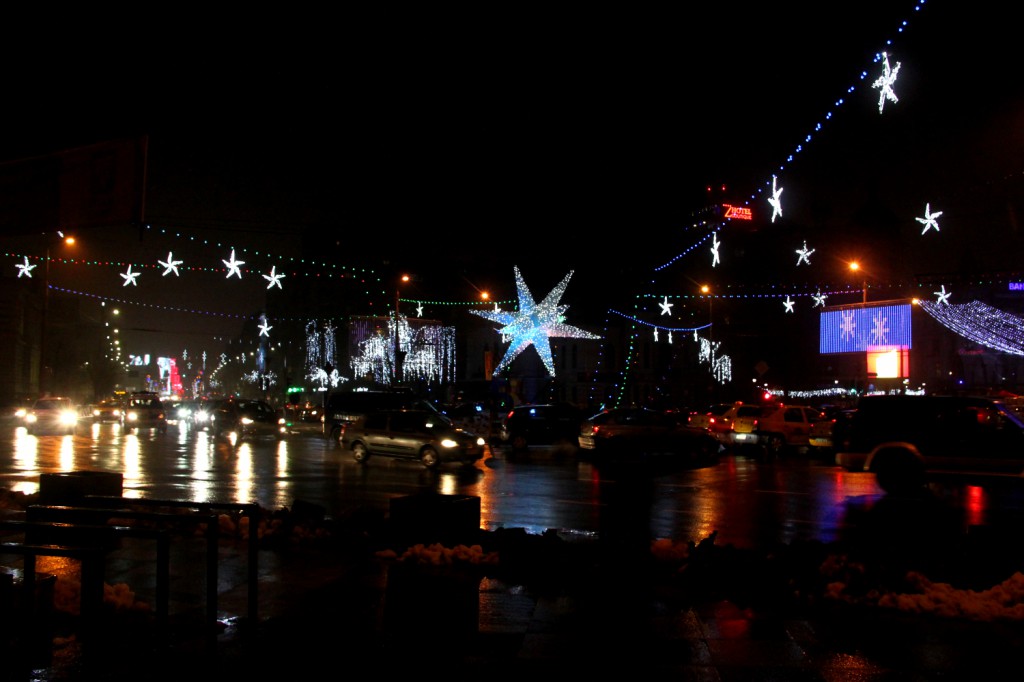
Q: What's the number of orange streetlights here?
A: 5